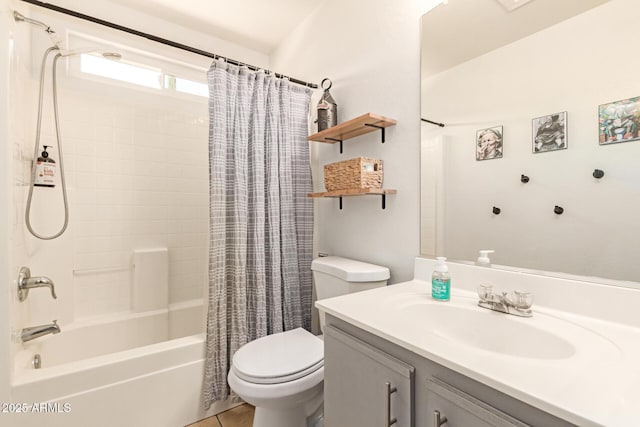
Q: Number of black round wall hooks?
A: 4